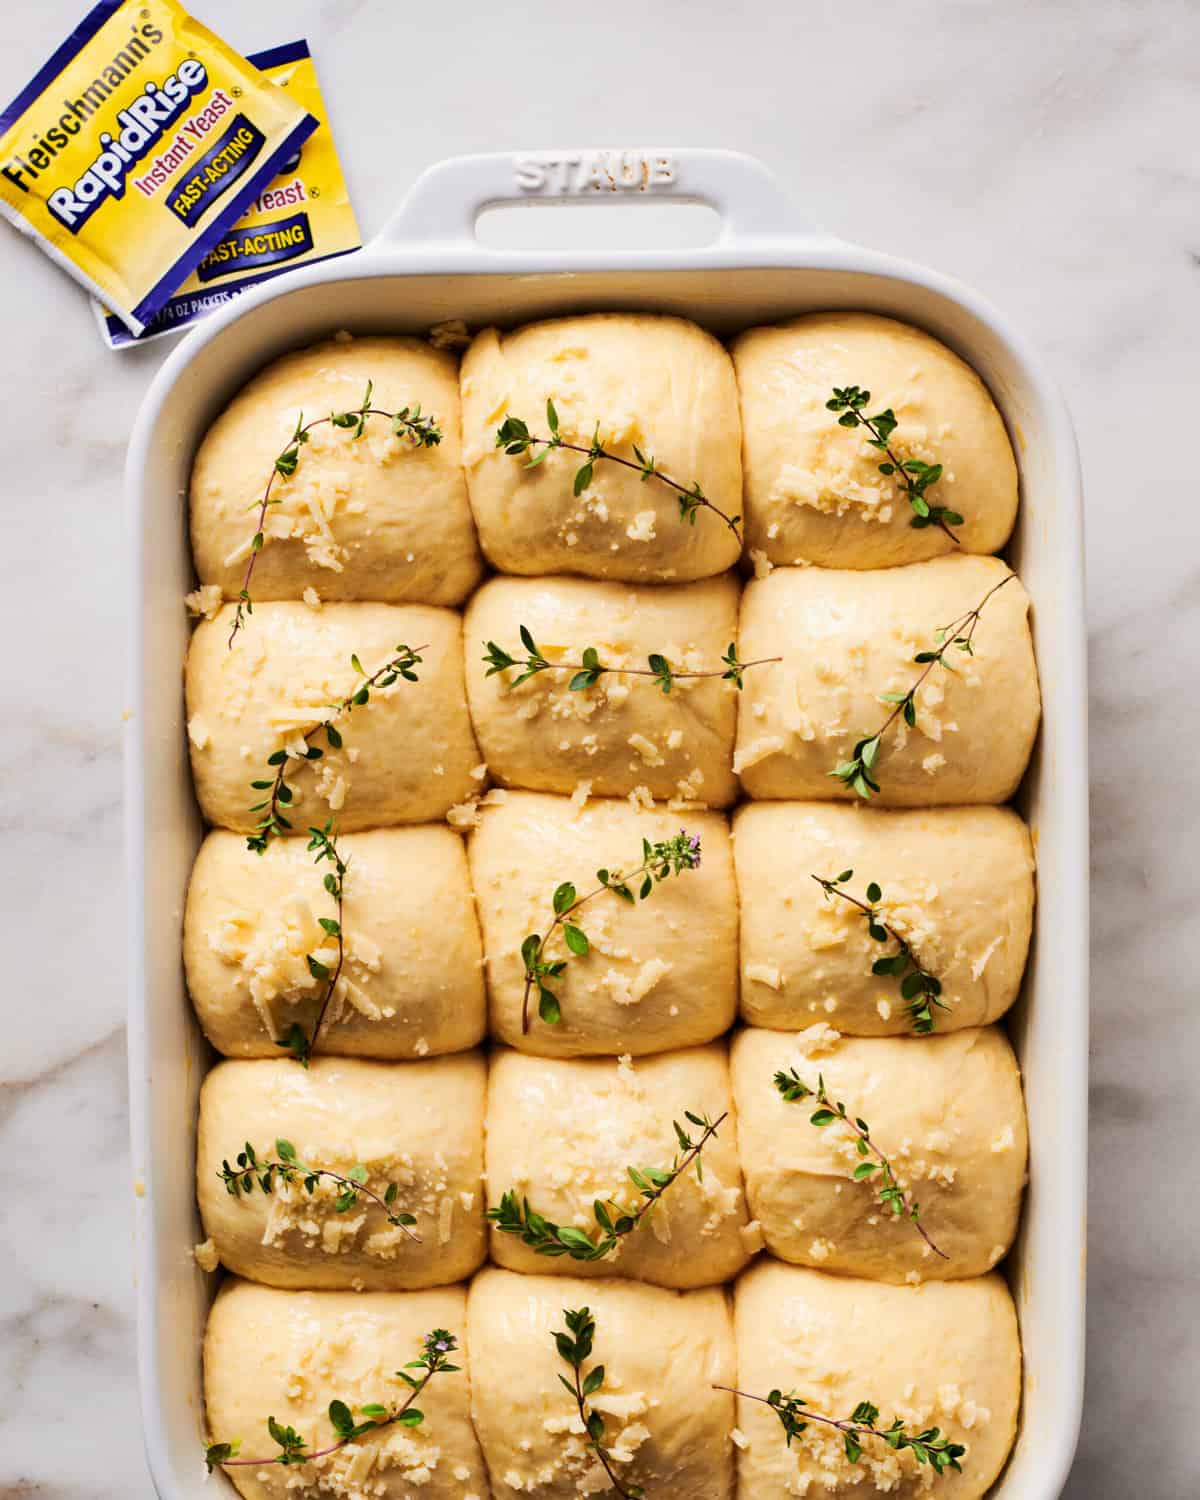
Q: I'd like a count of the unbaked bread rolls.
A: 15